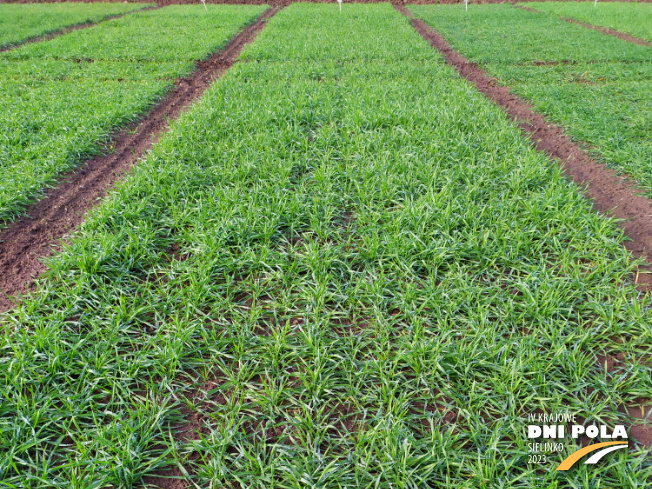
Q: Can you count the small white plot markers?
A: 4